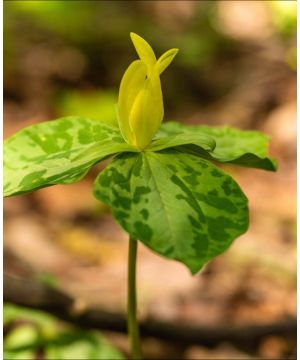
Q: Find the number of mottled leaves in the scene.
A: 3